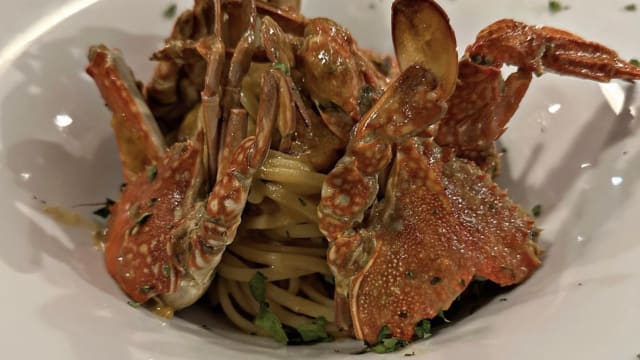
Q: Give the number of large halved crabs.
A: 2